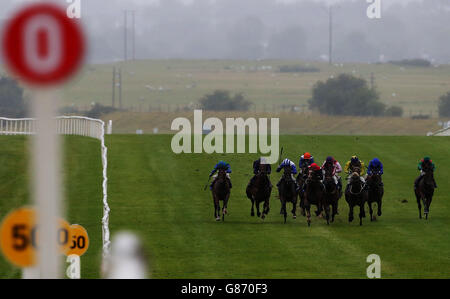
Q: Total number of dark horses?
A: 9